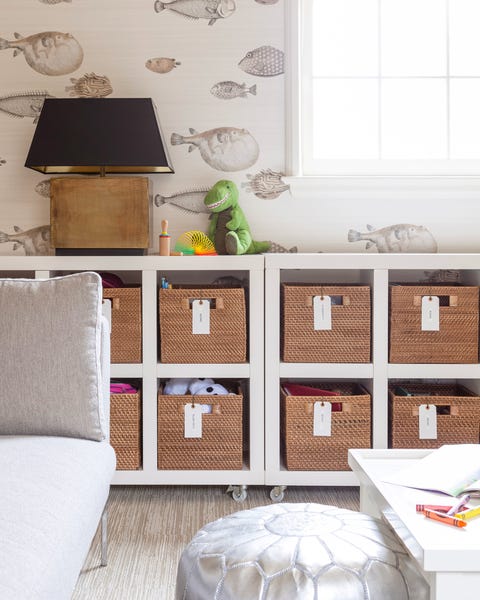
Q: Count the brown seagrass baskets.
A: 8